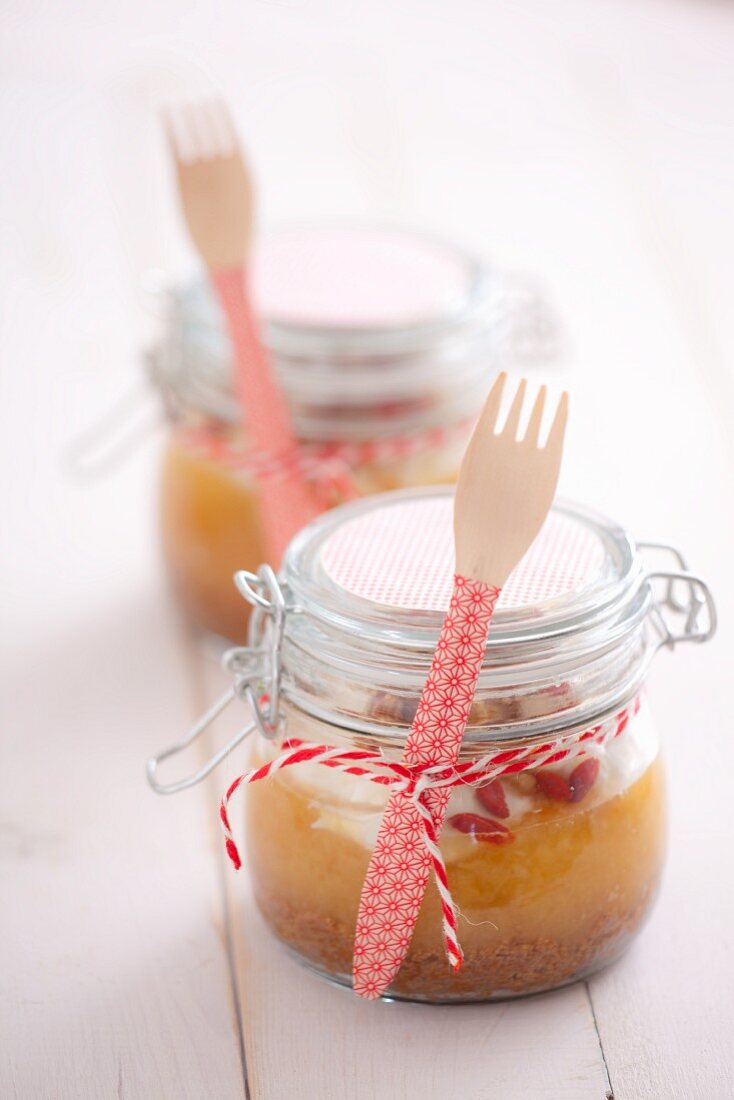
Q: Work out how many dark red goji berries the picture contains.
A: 4